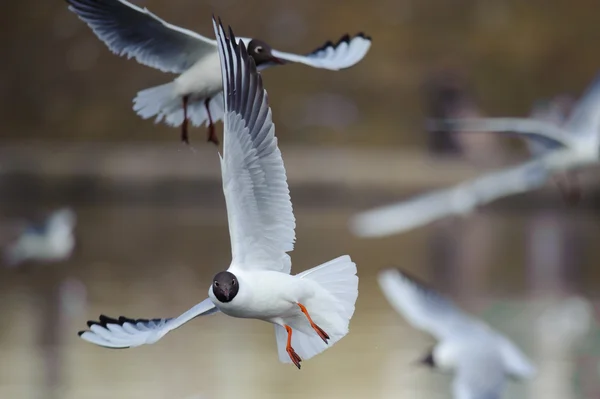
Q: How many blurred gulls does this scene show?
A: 3